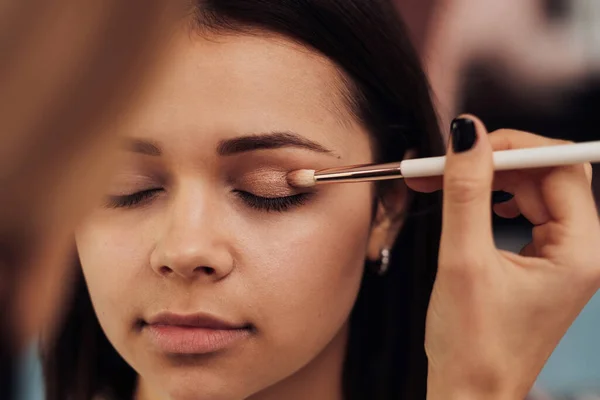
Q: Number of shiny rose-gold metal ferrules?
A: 1